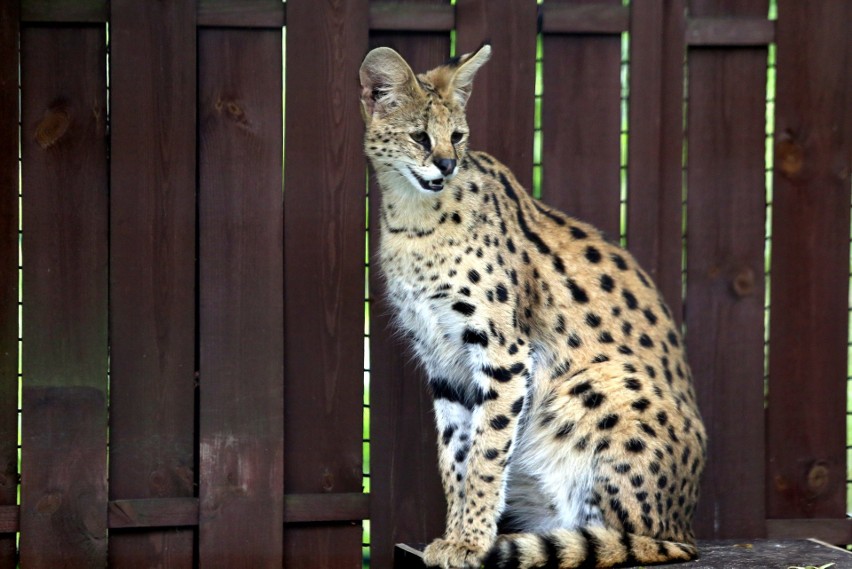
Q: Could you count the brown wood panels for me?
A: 11